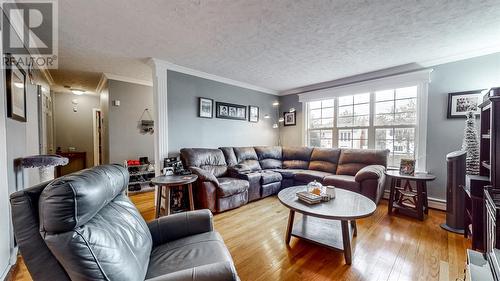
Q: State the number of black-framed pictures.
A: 6